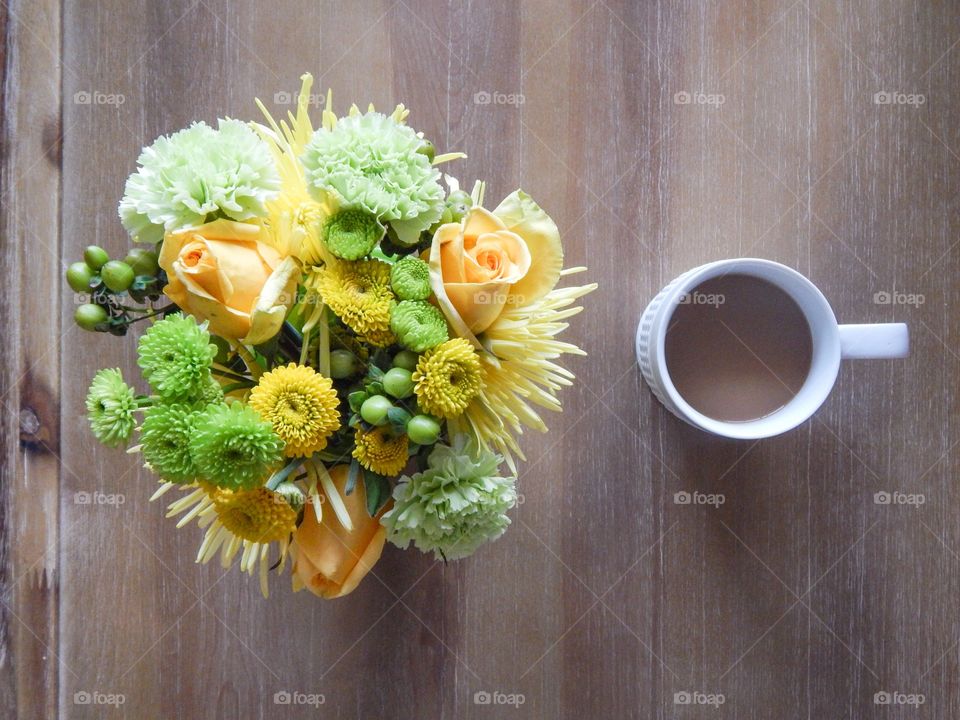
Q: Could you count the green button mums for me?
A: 7